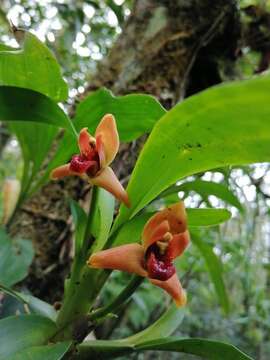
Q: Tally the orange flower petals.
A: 10